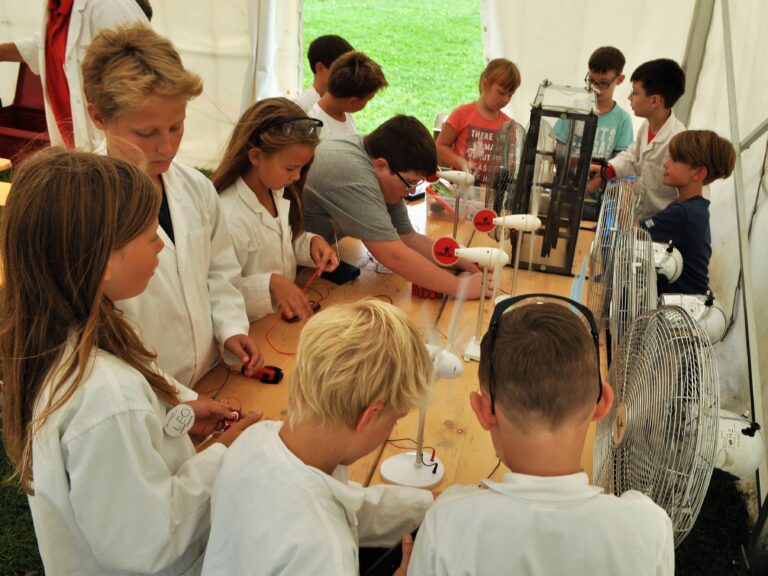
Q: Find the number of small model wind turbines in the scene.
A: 4